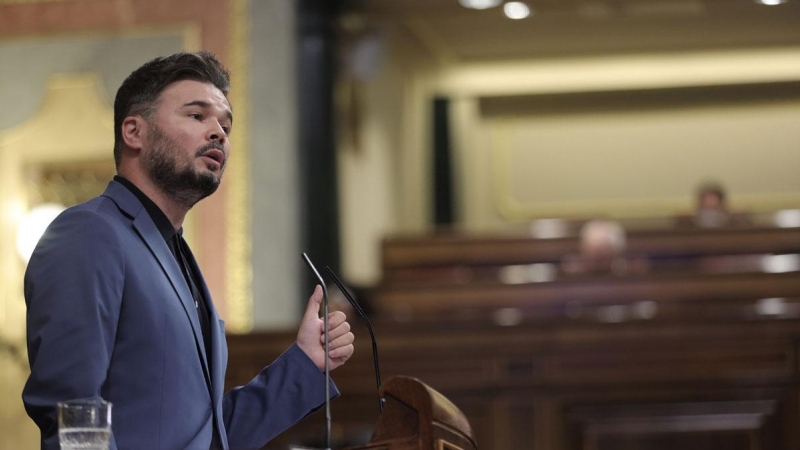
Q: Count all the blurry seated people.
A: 2